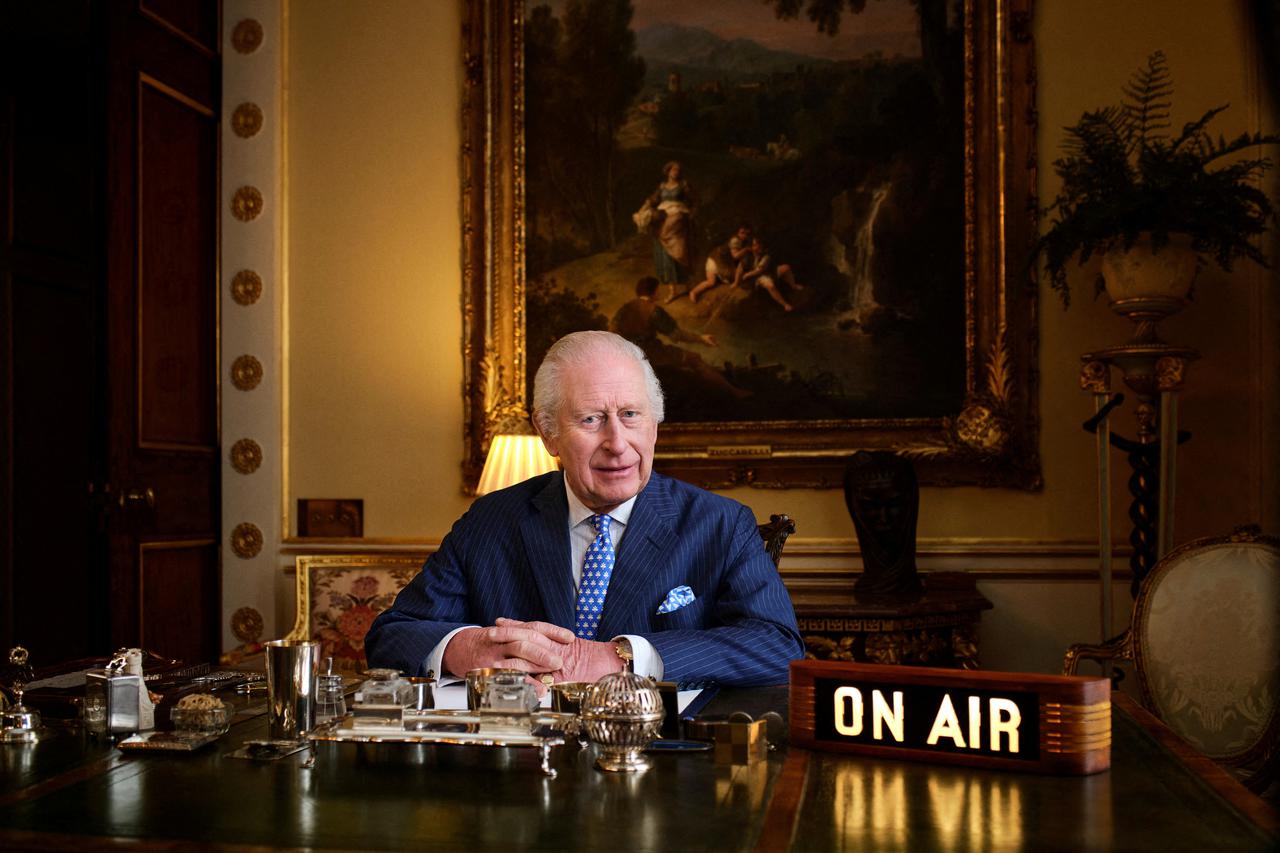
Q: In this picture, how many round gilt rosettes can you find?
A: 8